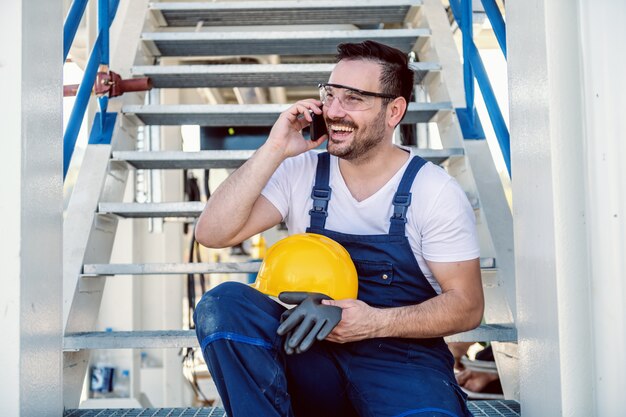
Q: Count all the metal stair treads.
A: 9